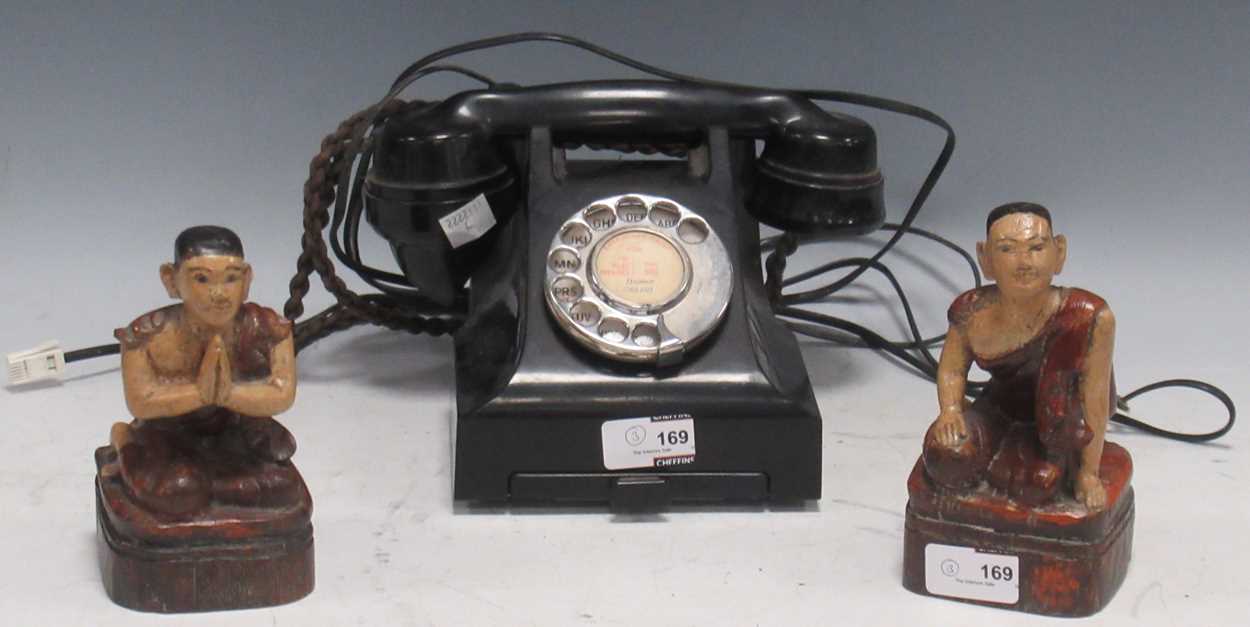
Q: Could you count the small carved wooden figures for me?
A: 2